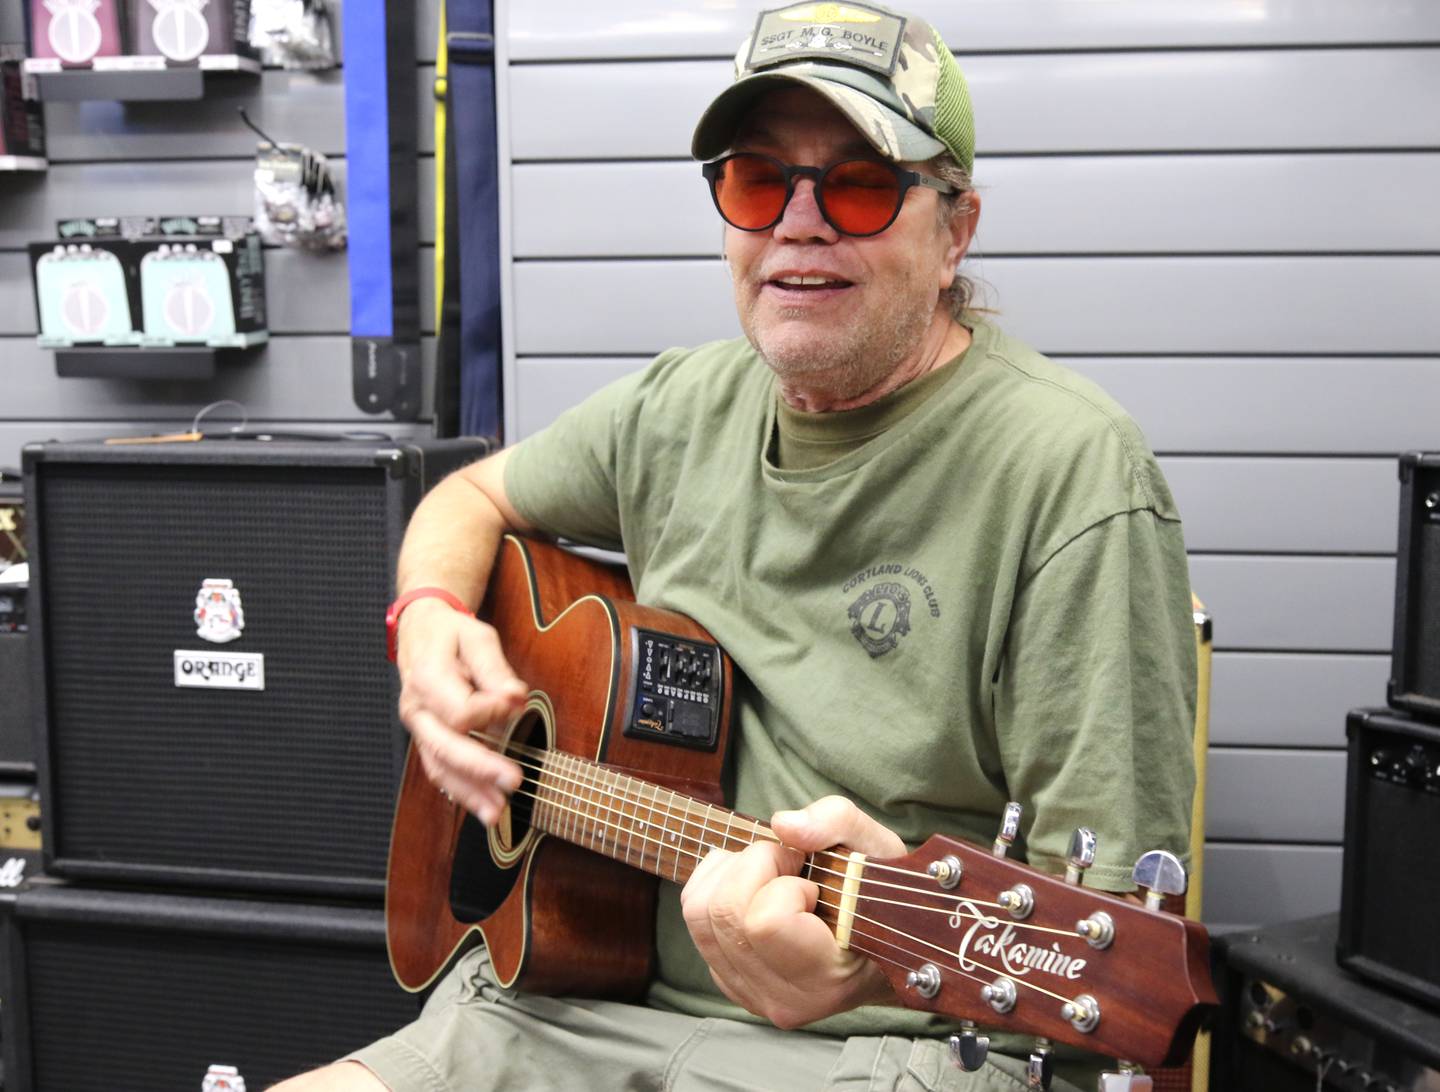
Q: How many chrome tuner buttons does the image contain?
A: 6